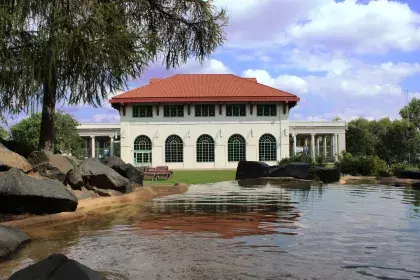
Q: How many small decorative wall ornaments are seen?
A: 6